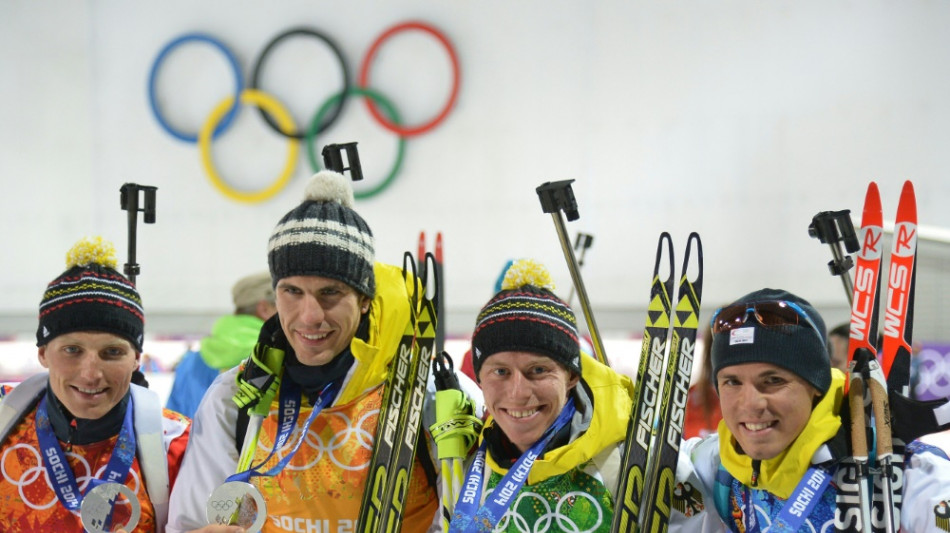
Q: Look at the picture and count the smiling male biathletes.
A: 4